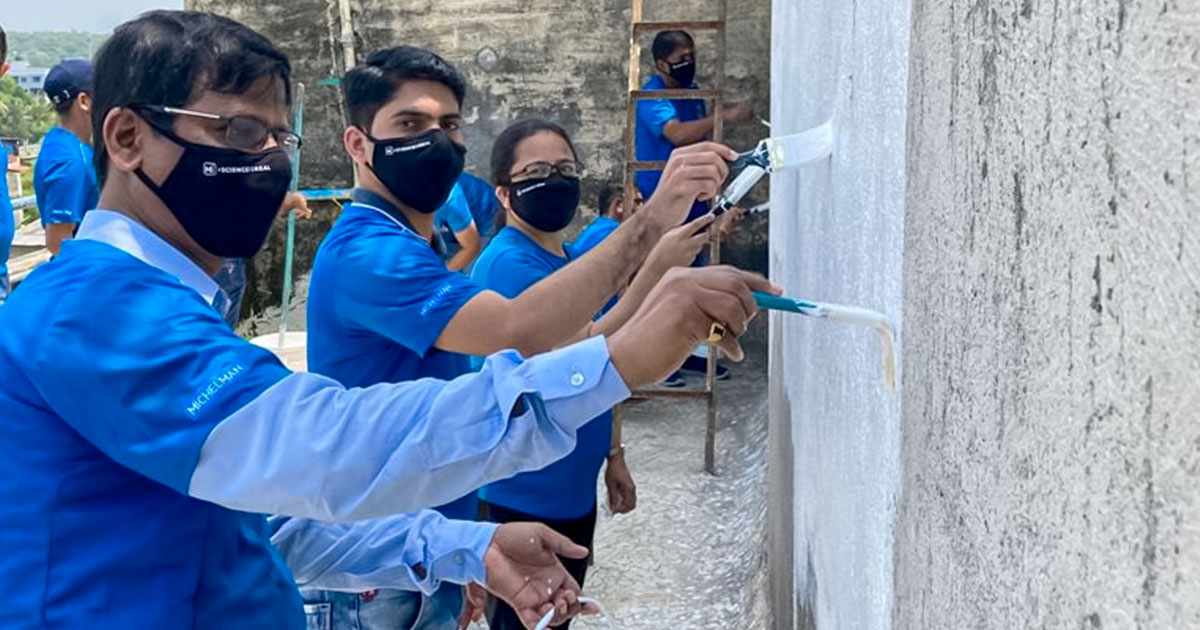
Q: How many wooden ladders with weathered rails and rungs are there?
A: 1